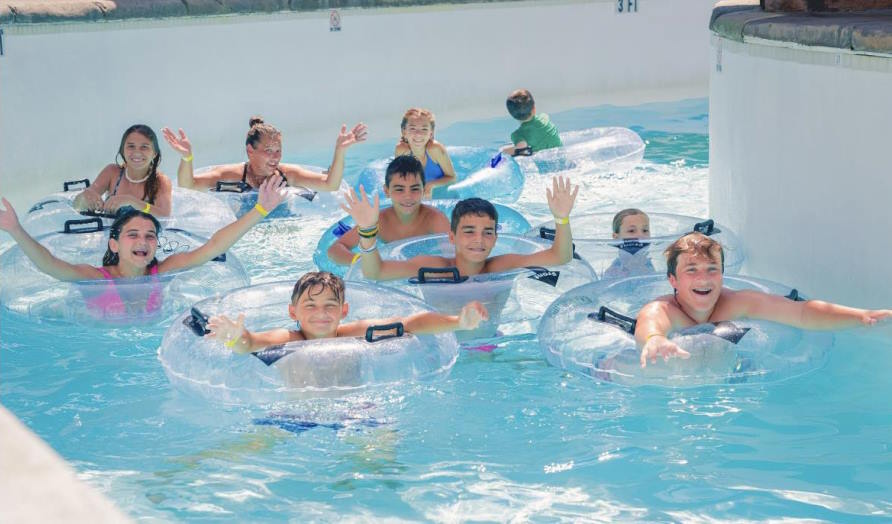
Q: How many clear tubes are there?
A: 8